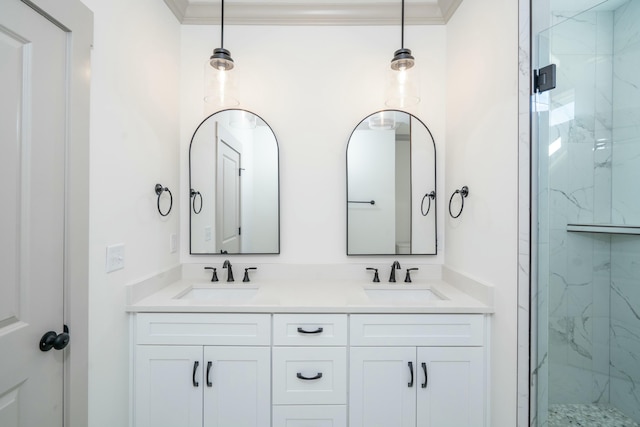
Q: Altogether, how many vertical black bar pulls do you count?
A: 4